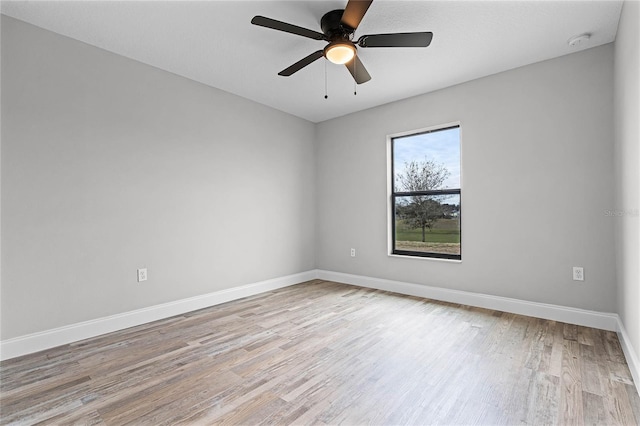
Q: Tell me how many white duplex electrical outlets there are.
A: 3